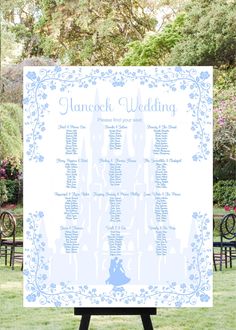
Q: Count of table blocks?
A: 12